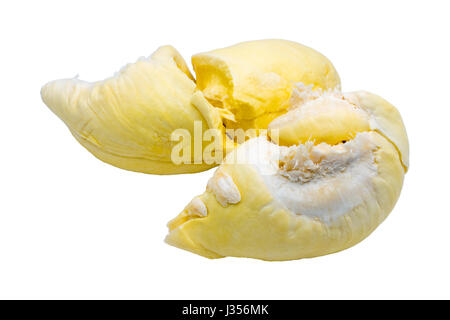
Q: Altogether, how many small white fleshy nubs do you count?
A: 2